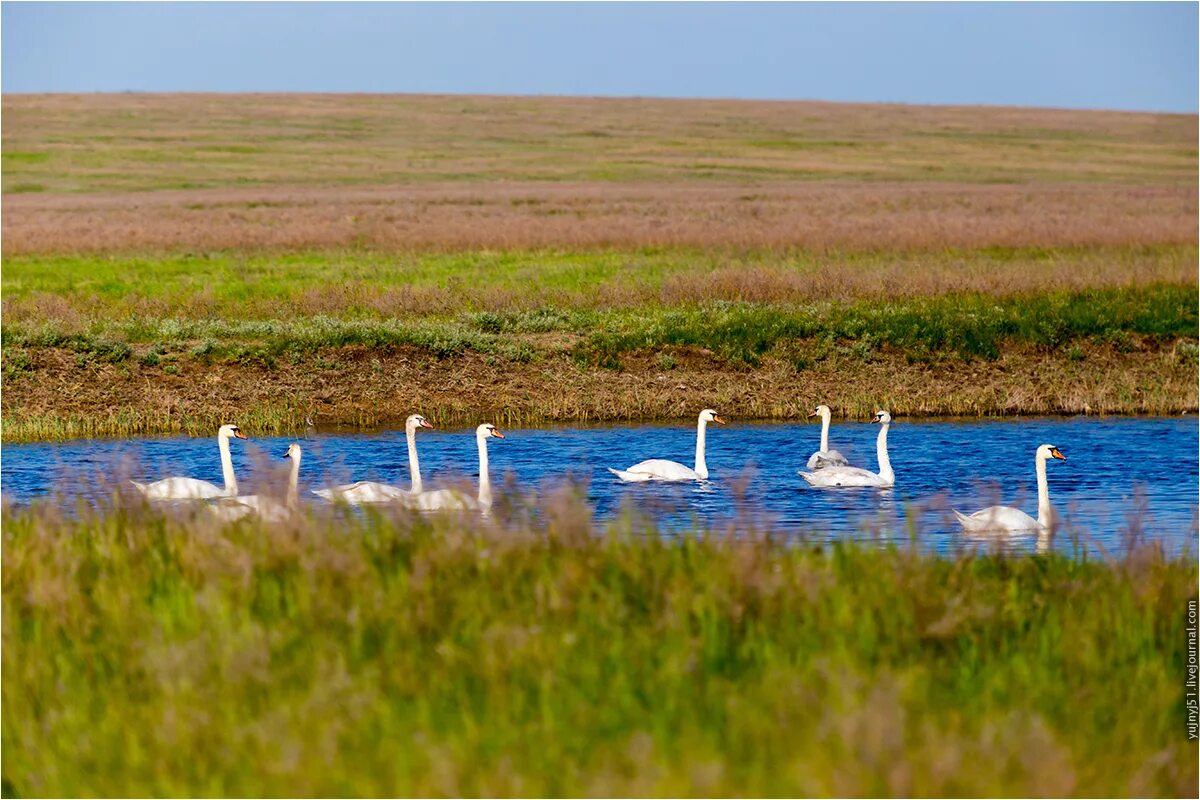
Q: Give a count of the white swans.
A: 8